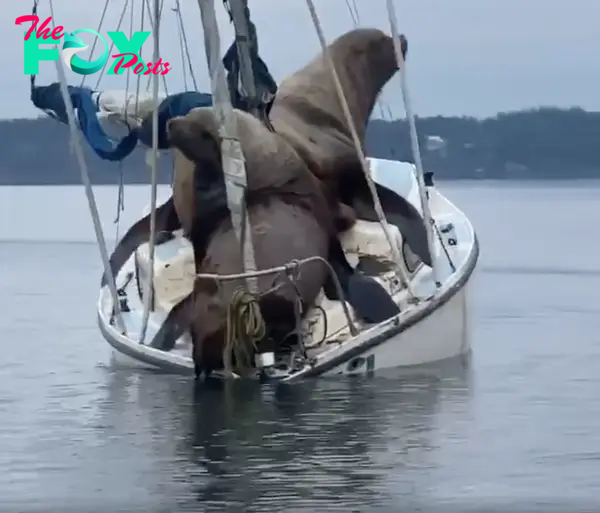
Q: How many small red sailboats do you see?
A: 0